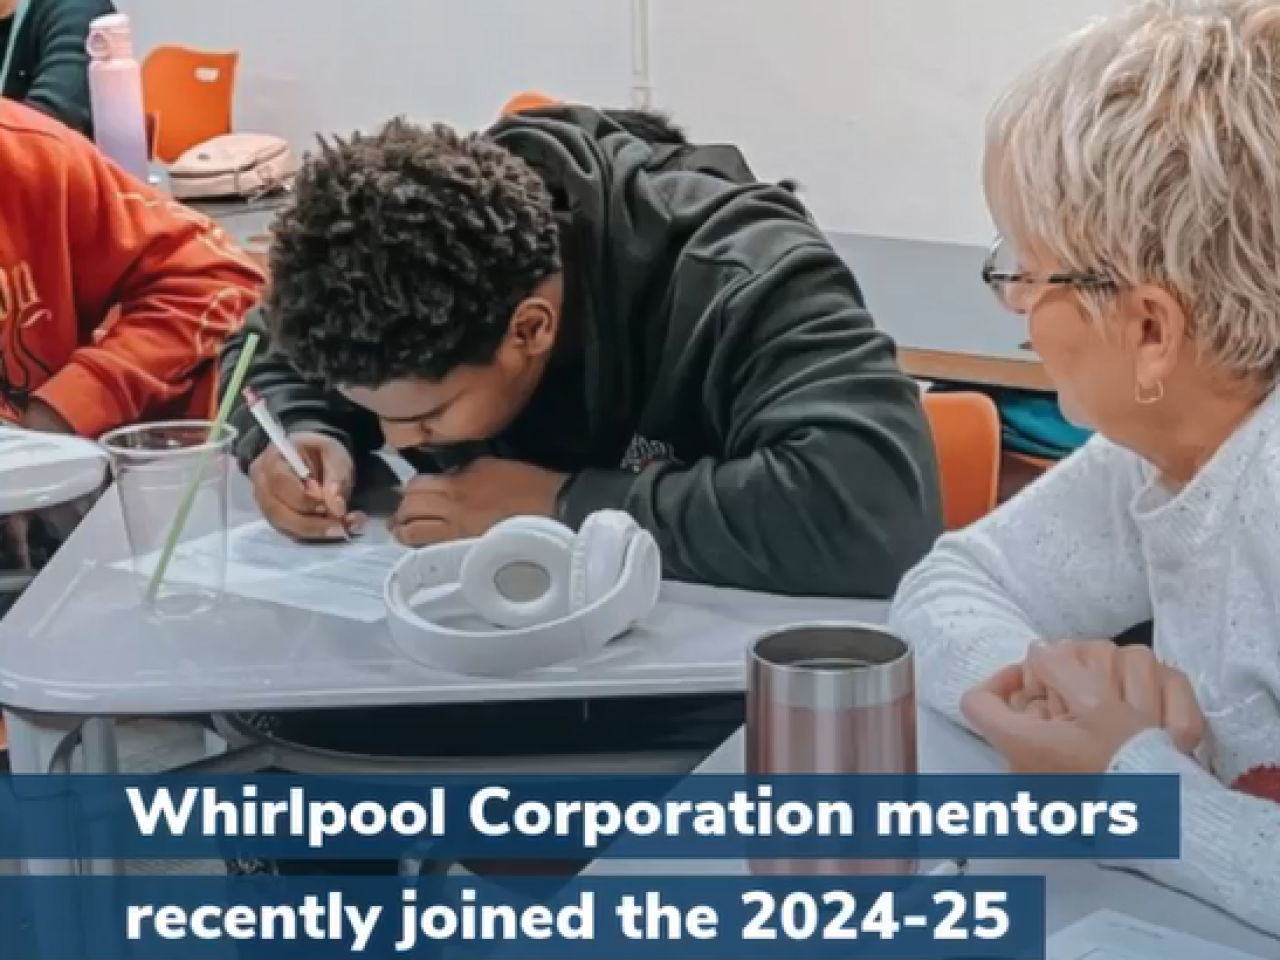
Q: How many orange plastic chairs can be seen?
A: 3